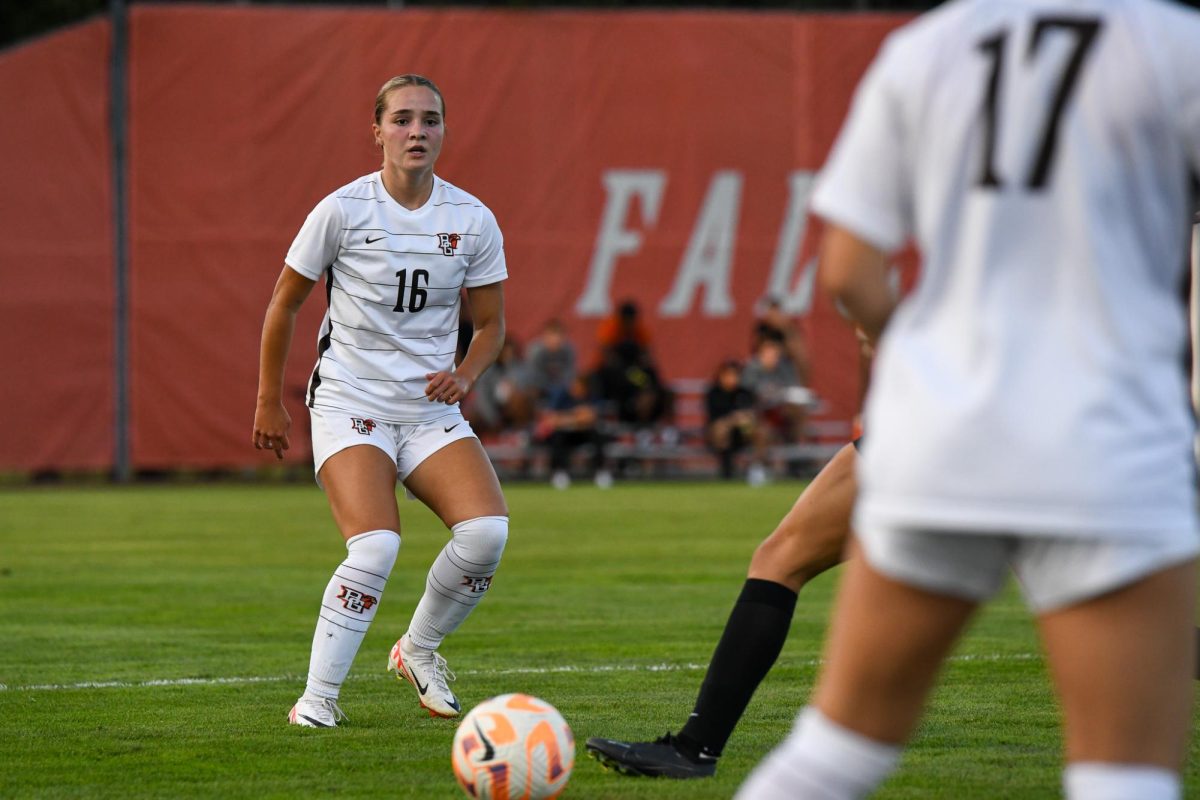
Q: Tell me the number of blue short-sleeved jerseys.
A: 0